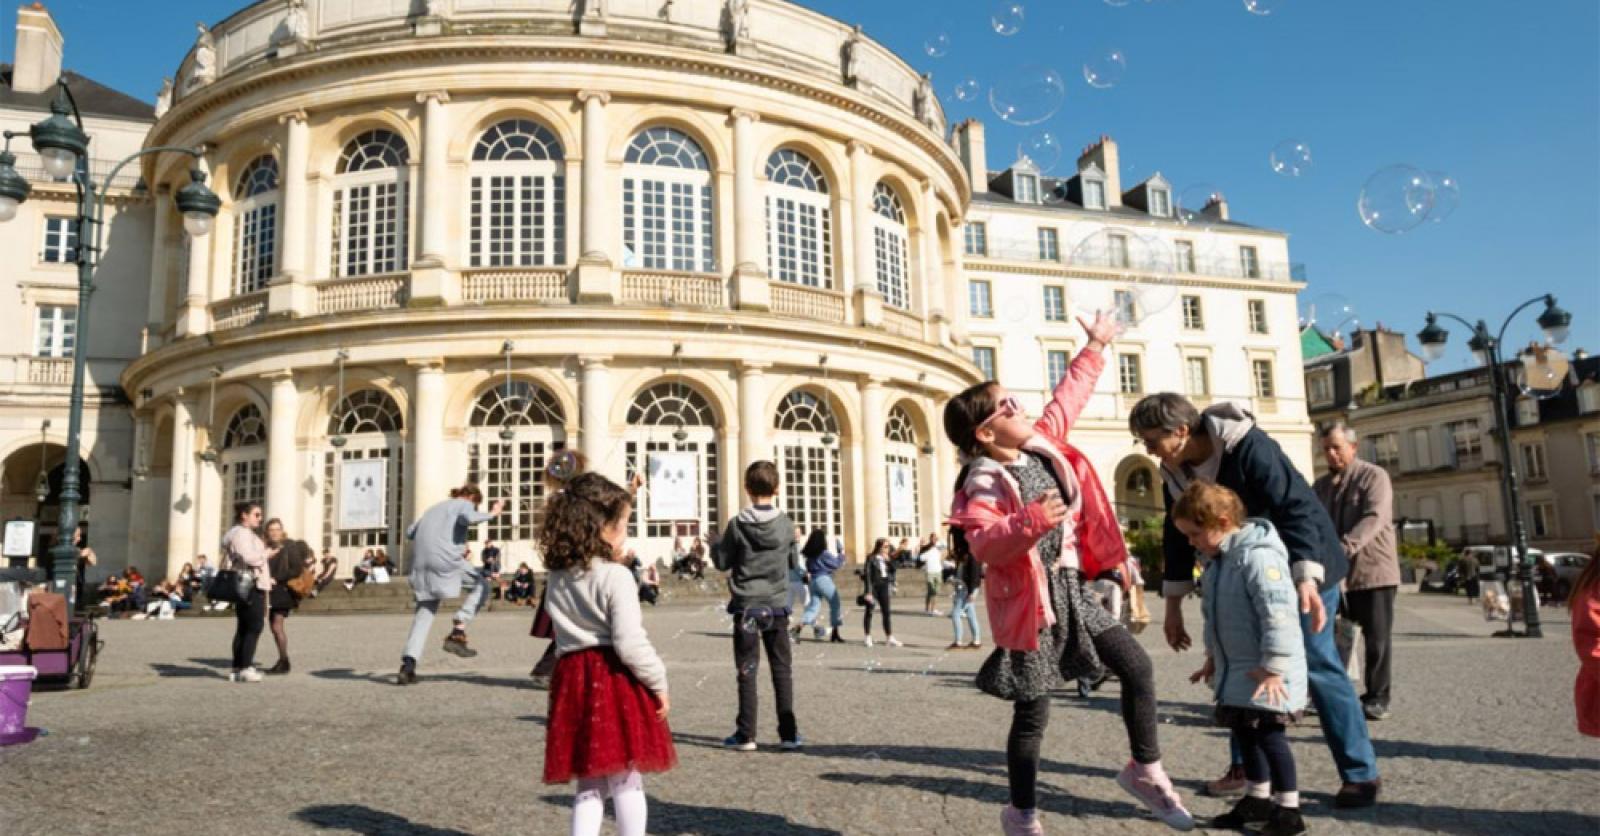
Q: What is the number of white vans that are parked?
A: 1